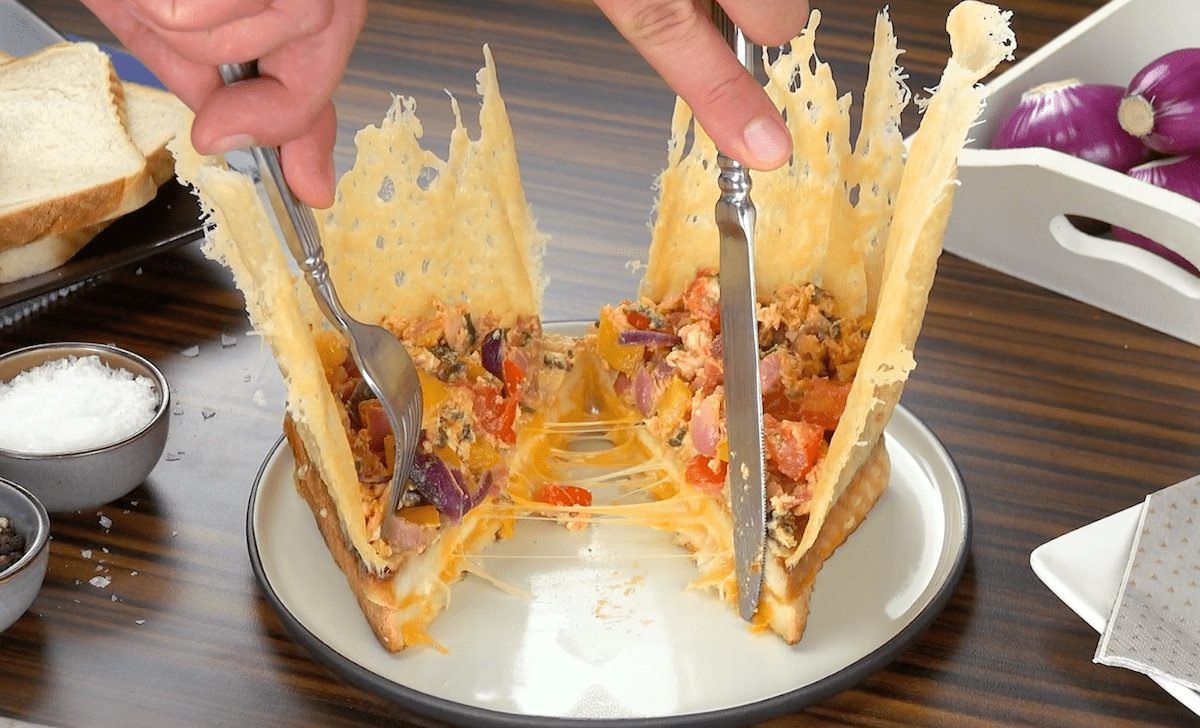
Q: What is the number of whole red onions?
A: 3